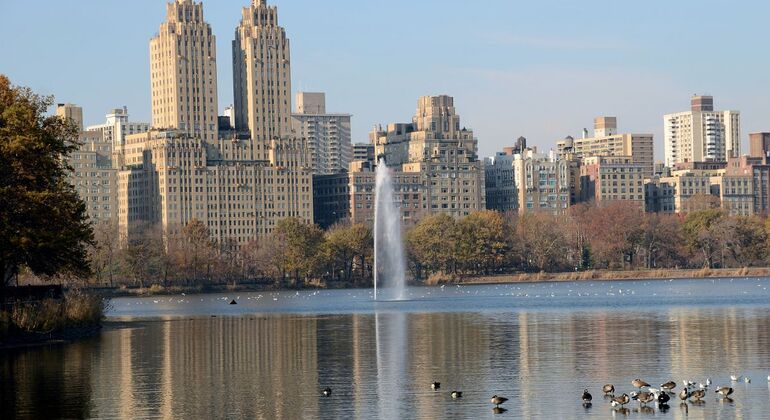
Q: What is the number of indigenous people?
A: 0